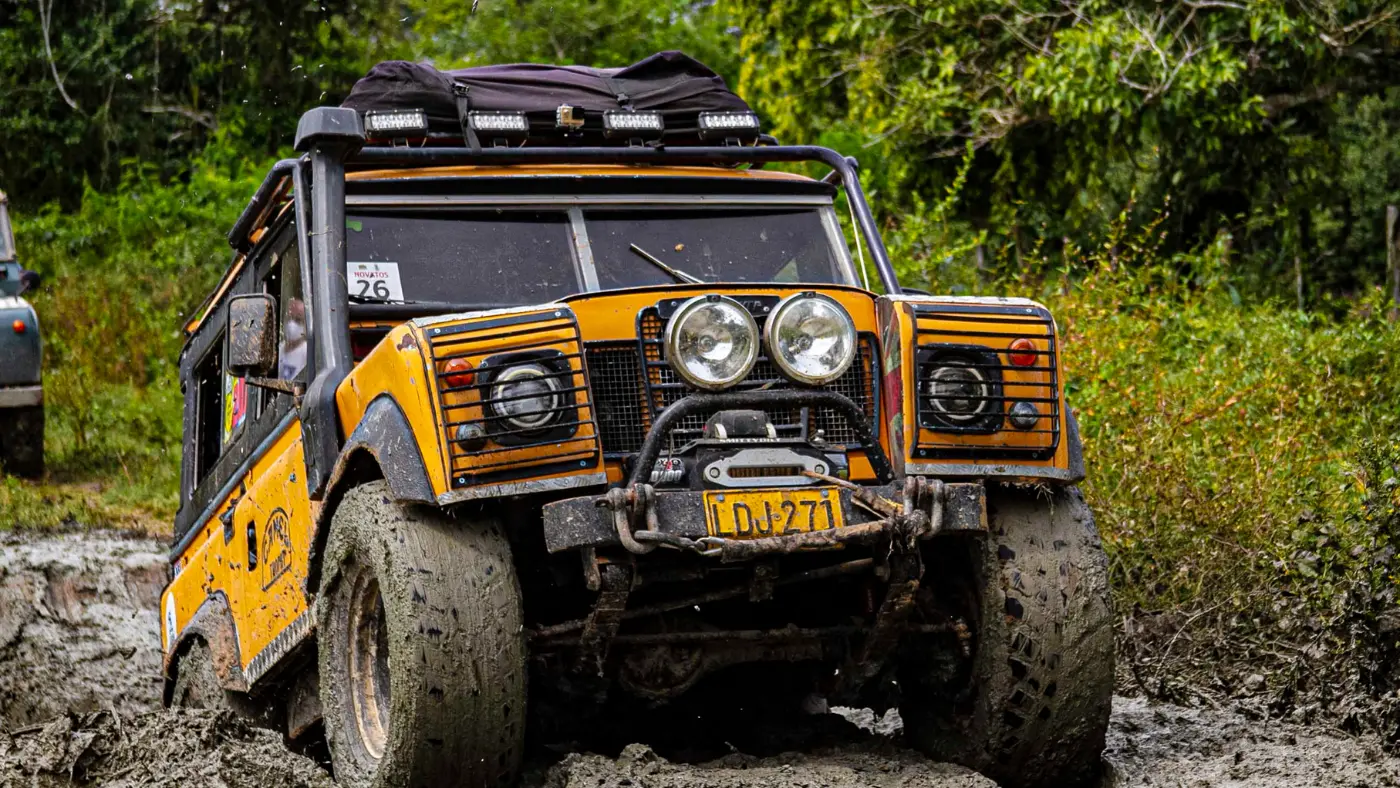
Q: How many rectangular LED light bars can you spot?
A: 4